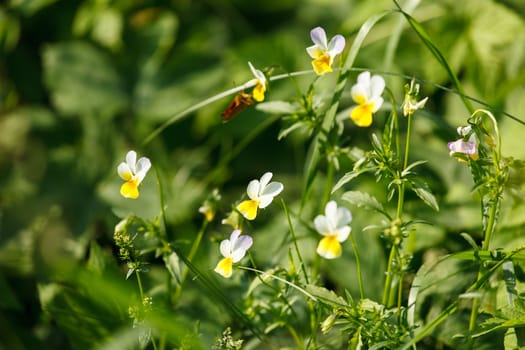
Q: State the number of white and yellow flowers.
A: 7